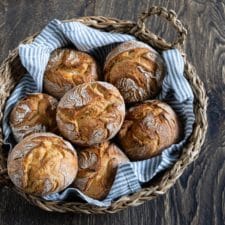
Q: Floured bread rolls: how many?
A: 7